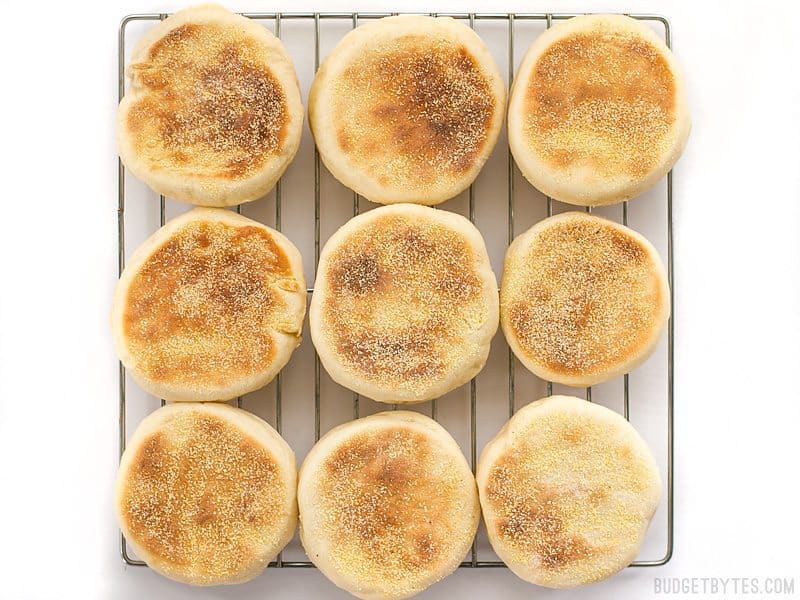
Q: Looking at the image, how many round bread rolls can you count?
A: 9